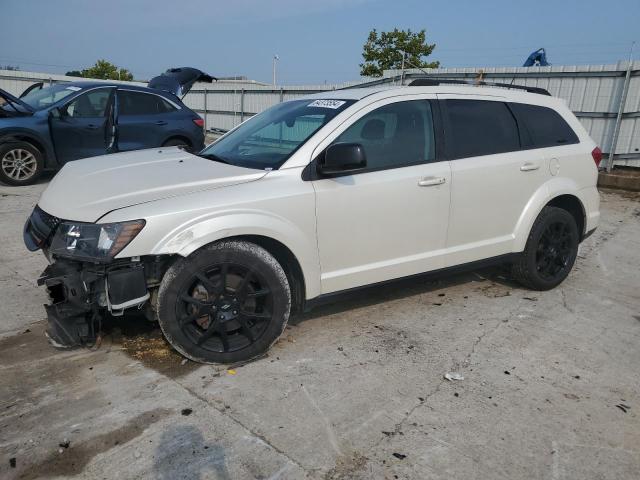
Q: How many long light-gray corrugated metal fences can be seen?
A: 1